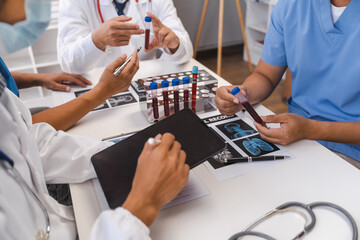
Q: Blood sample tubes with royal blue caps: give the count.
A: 6